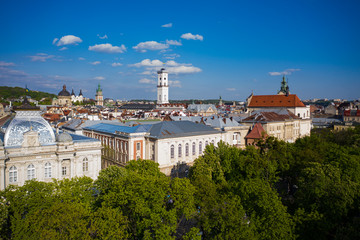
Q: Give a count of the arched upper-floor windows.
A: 11